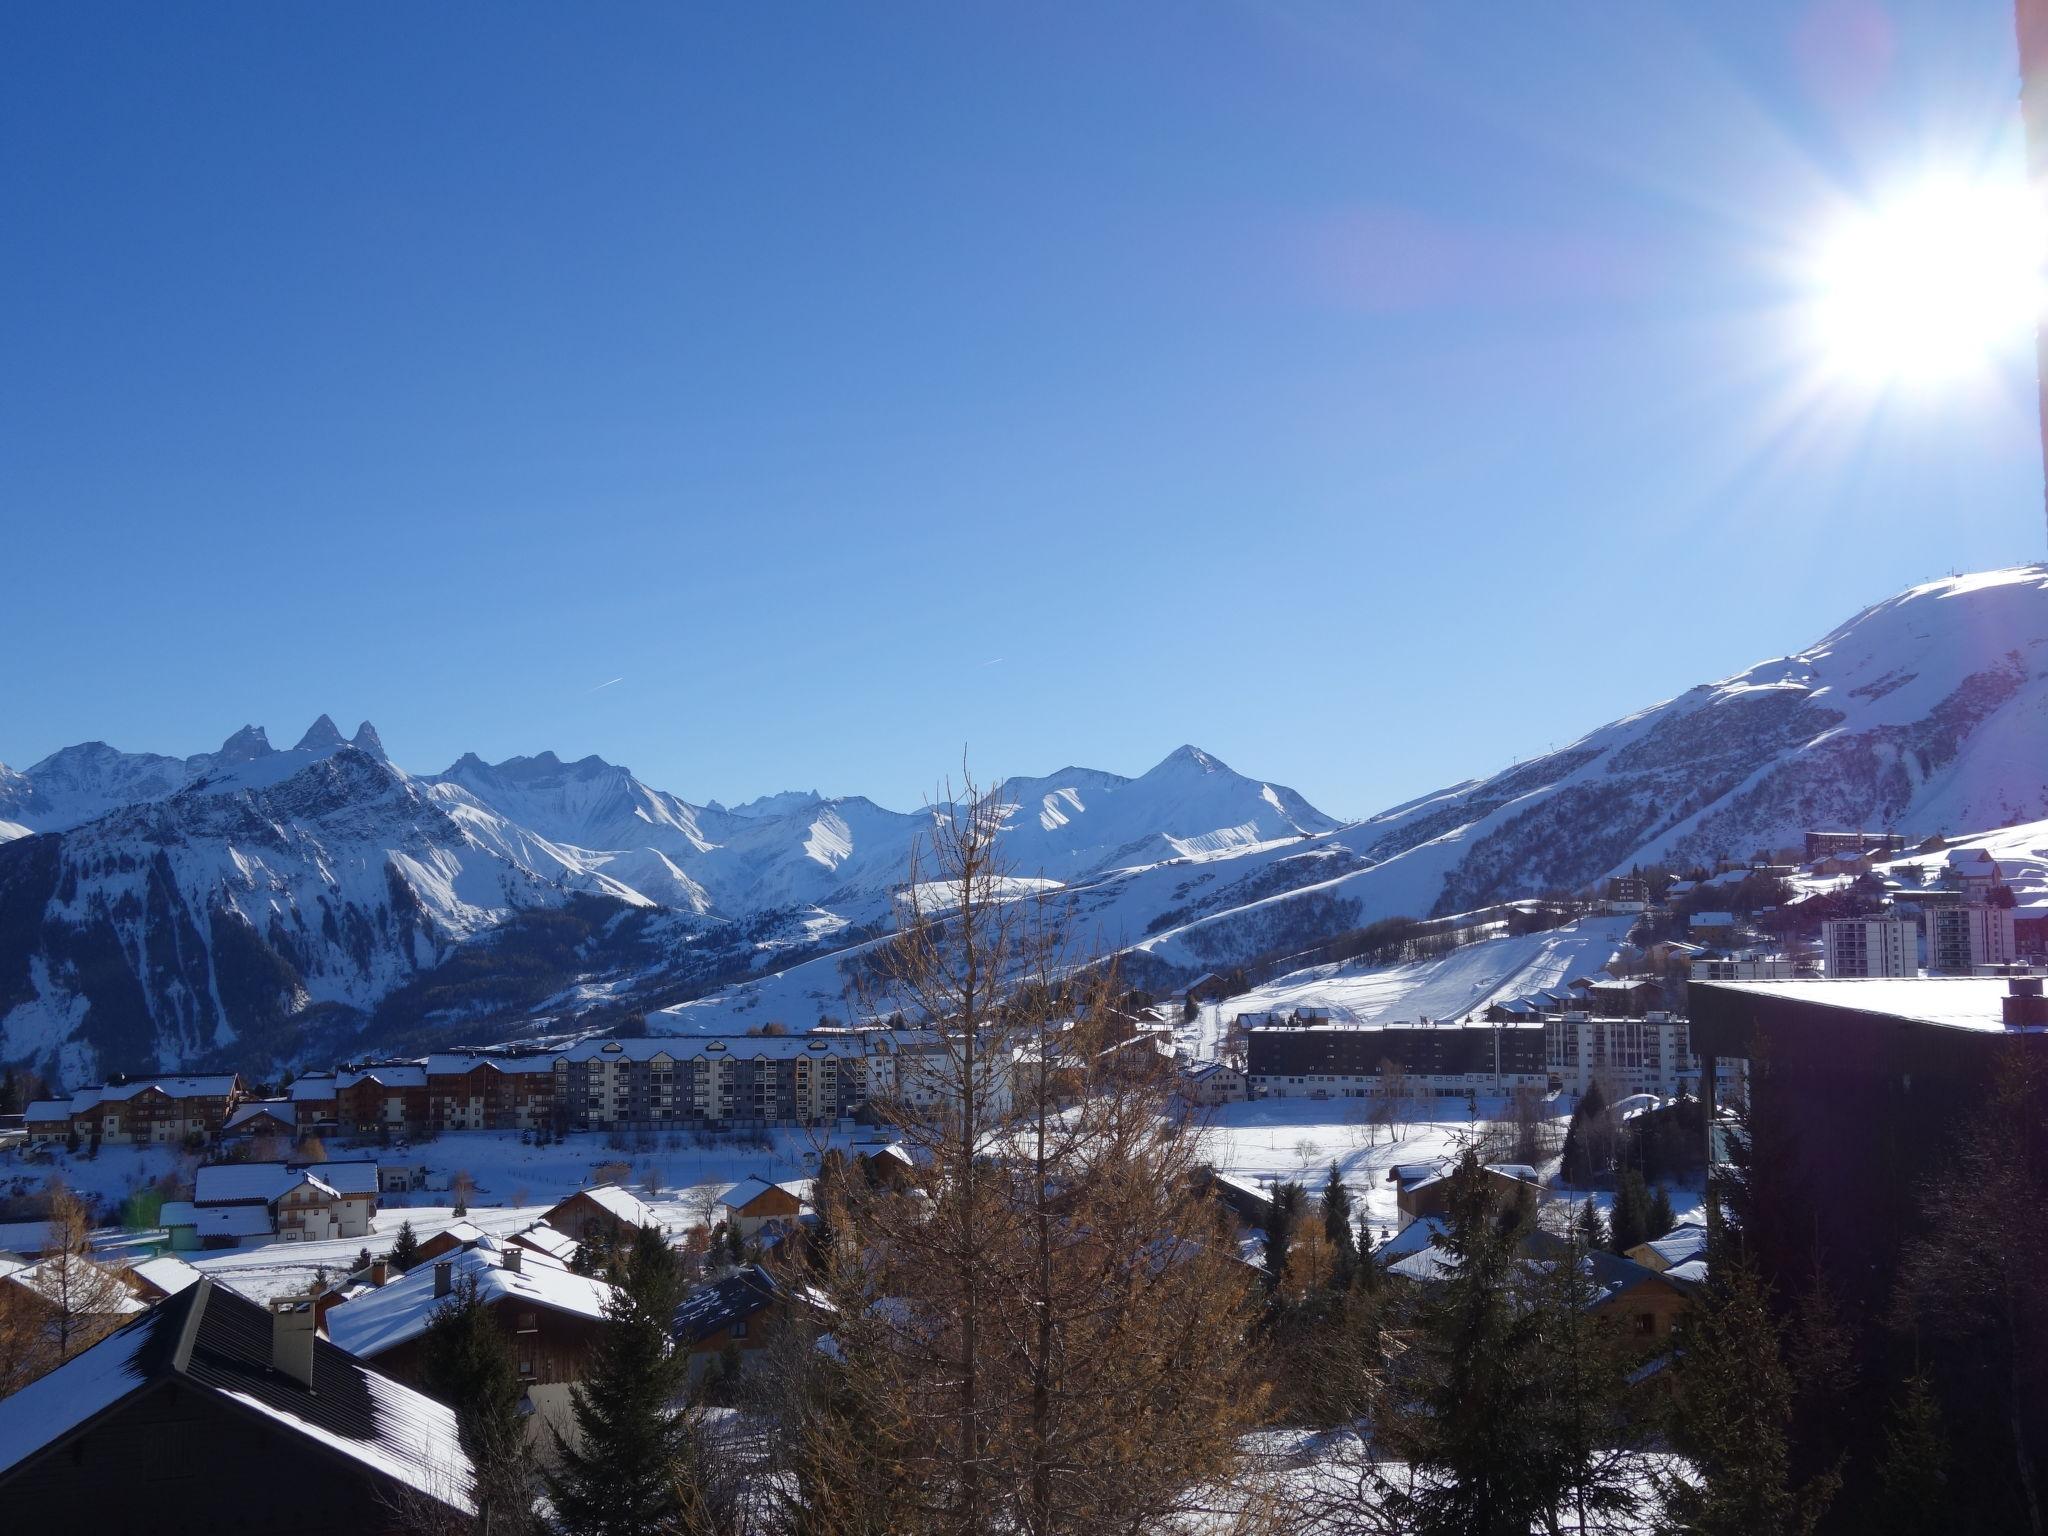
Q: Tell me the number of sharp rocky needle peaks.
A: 3